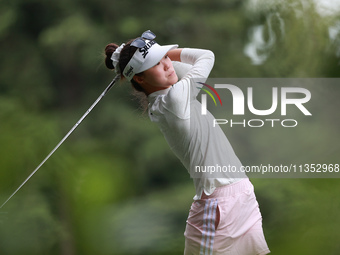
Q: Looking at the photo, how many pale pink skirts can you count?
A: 1